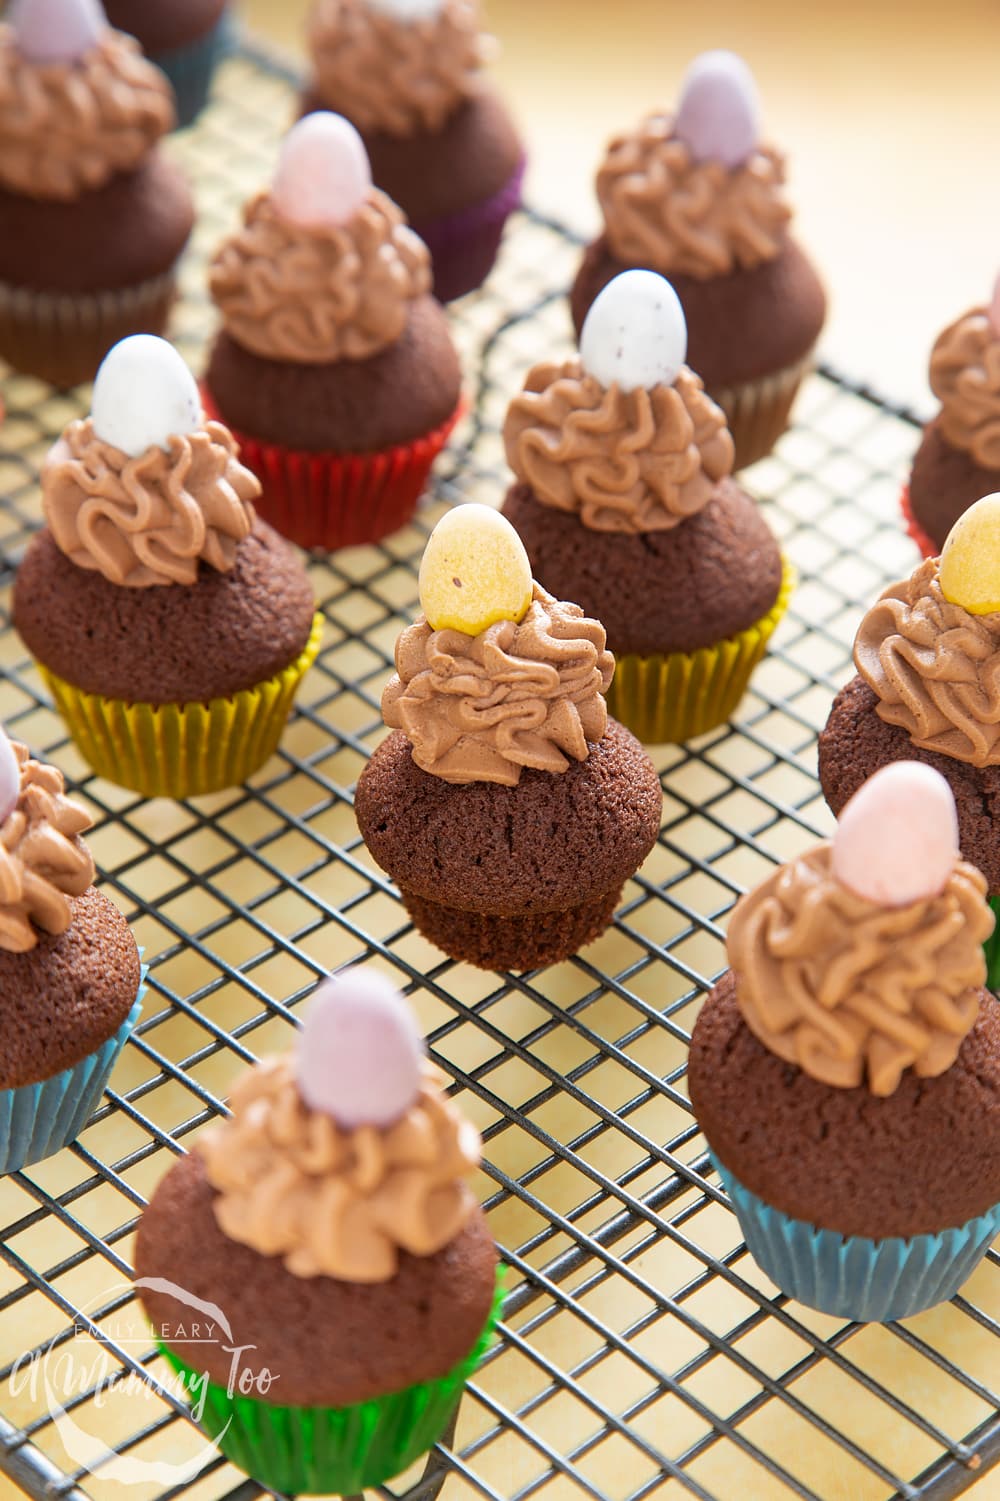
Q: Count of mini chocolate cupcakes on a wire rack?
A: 13